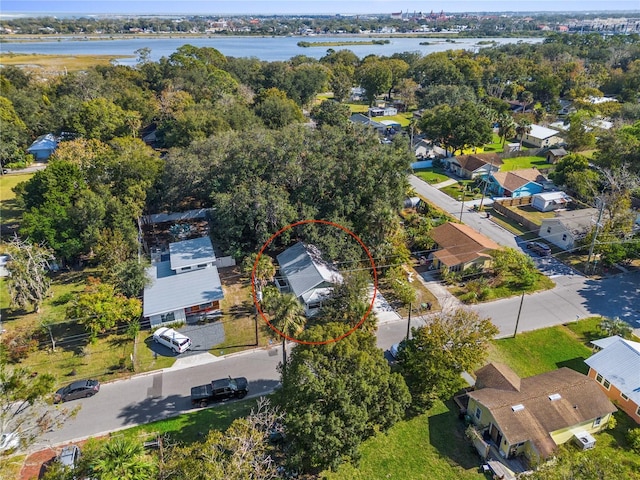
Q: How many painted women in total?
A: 0